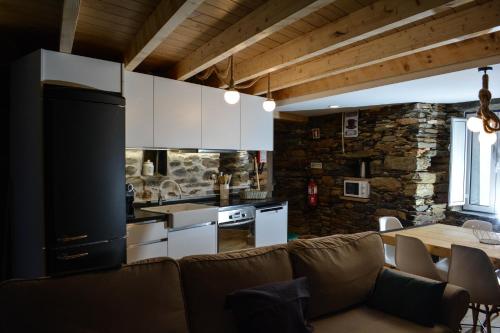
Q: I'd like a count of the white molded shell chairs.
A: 4